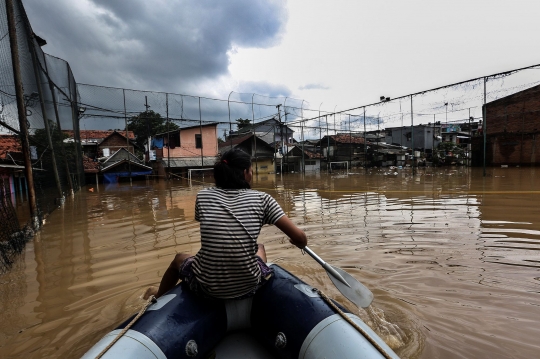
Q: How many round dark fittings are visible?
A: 2